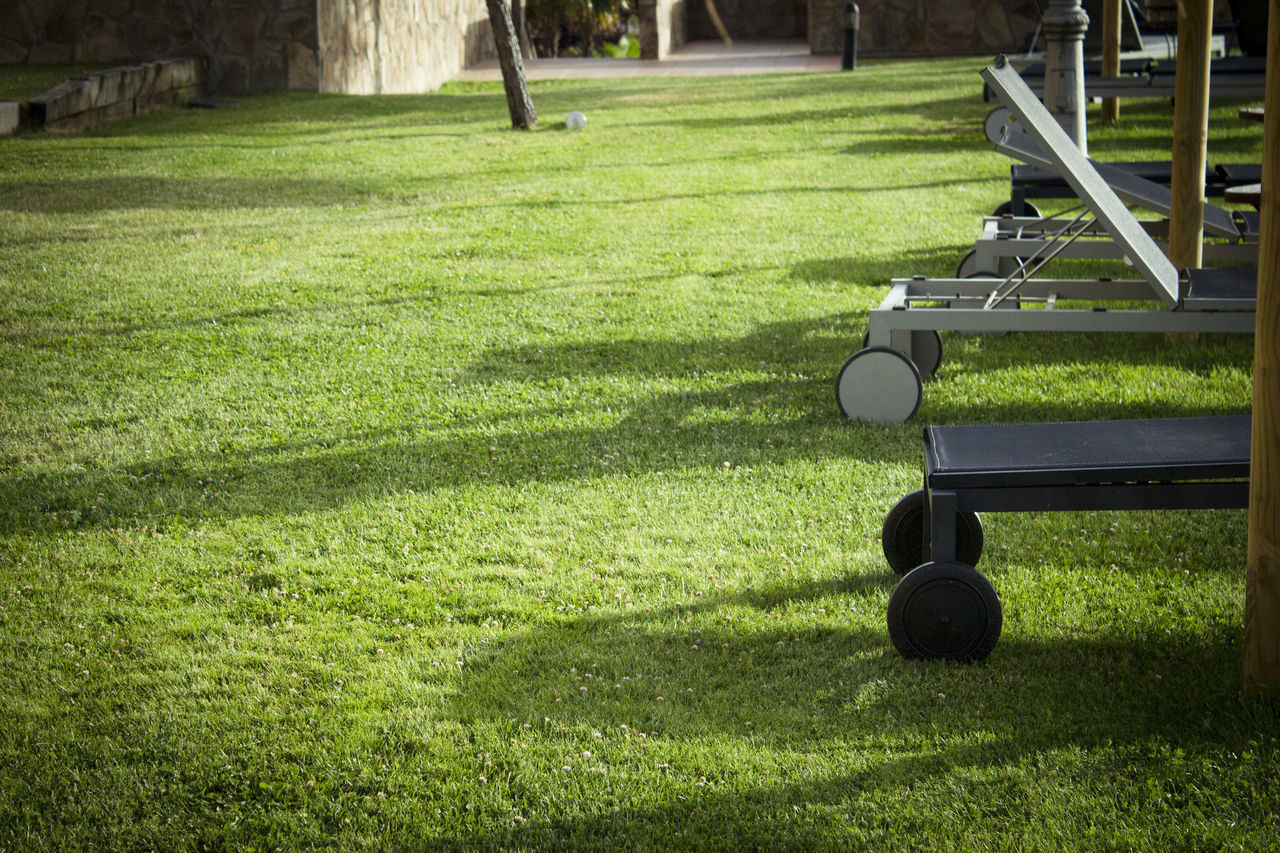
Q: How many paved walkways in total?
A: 1